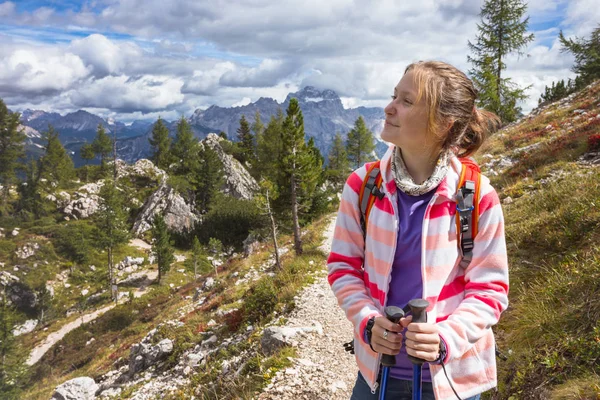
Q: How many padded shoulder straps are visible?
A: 2